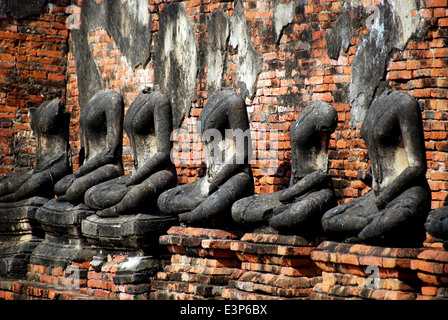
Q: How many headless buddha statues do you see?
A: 6